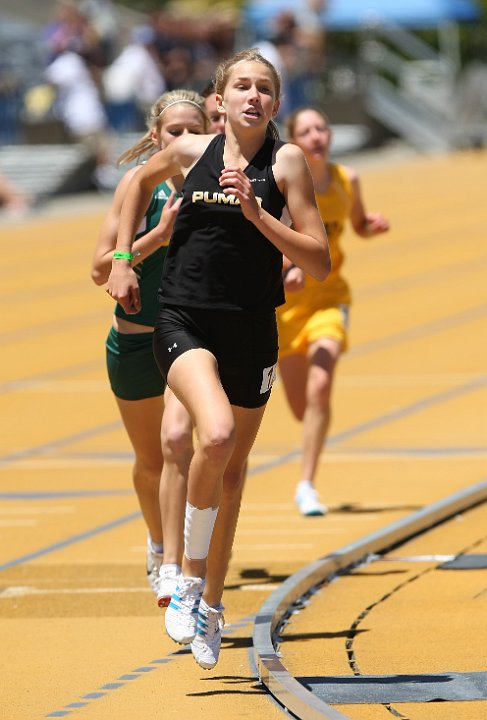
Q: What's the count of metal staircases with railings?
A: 1